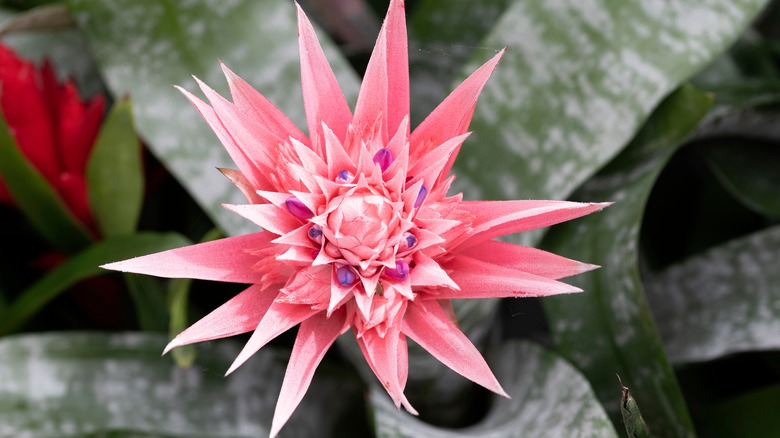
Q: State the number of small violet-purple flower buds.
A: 8